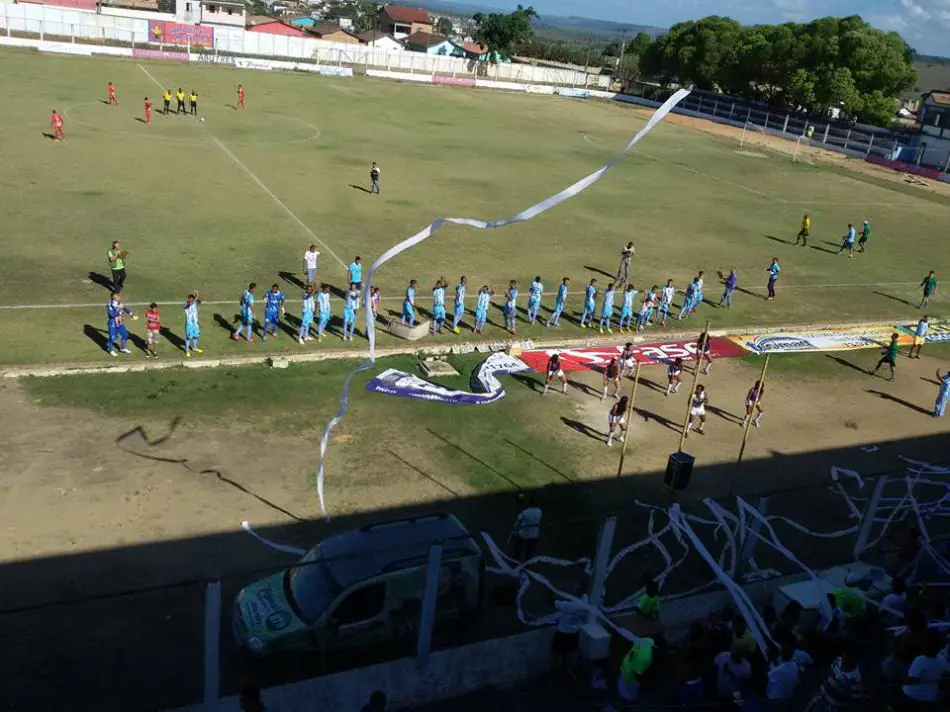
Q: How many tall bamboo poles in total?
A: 3